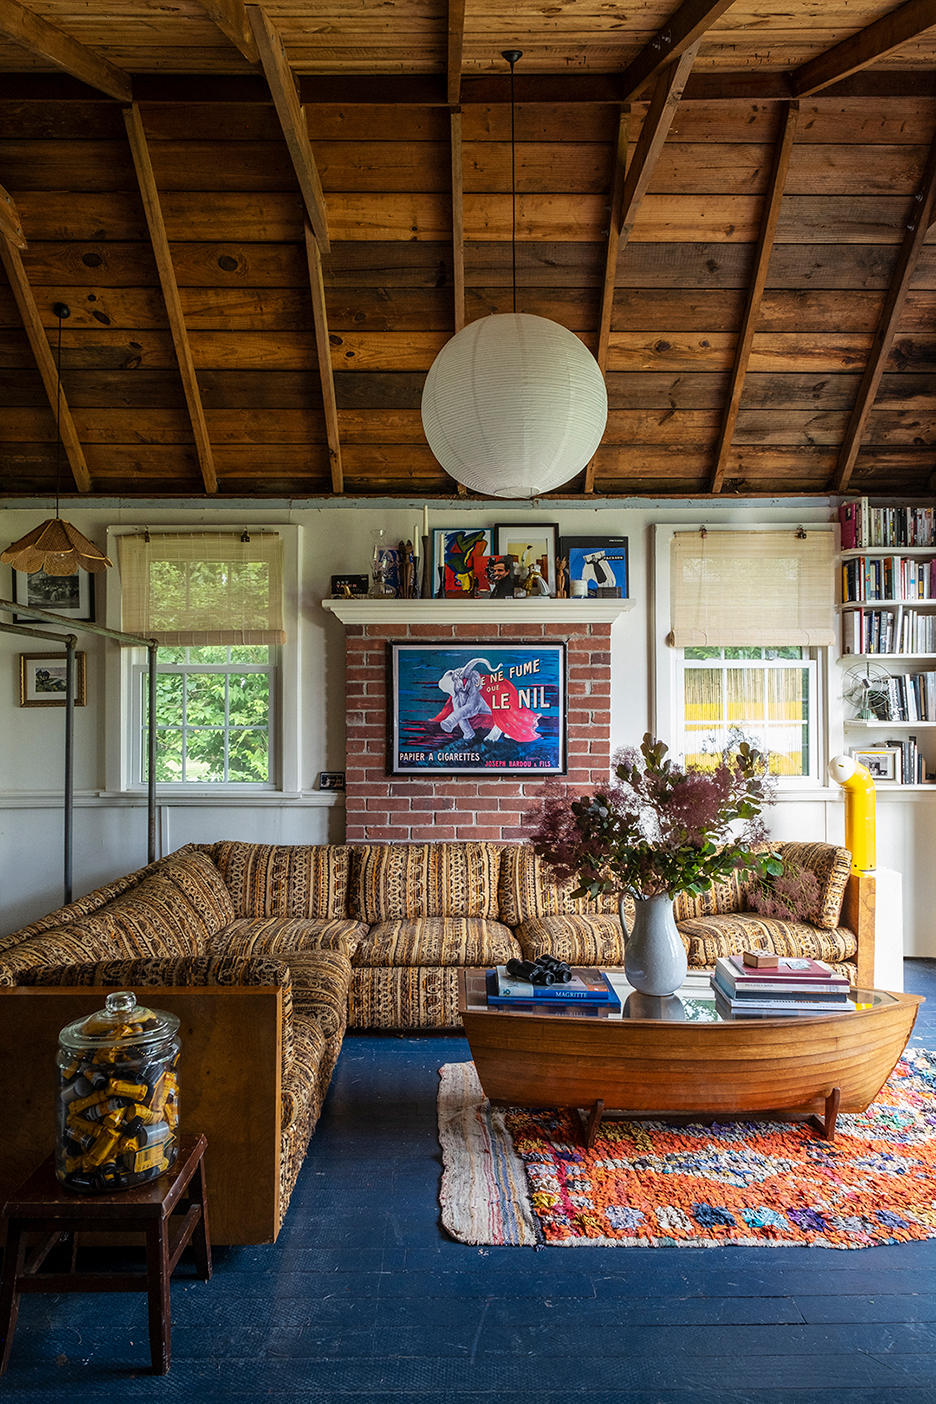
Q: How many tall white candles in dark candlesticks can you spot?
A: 3